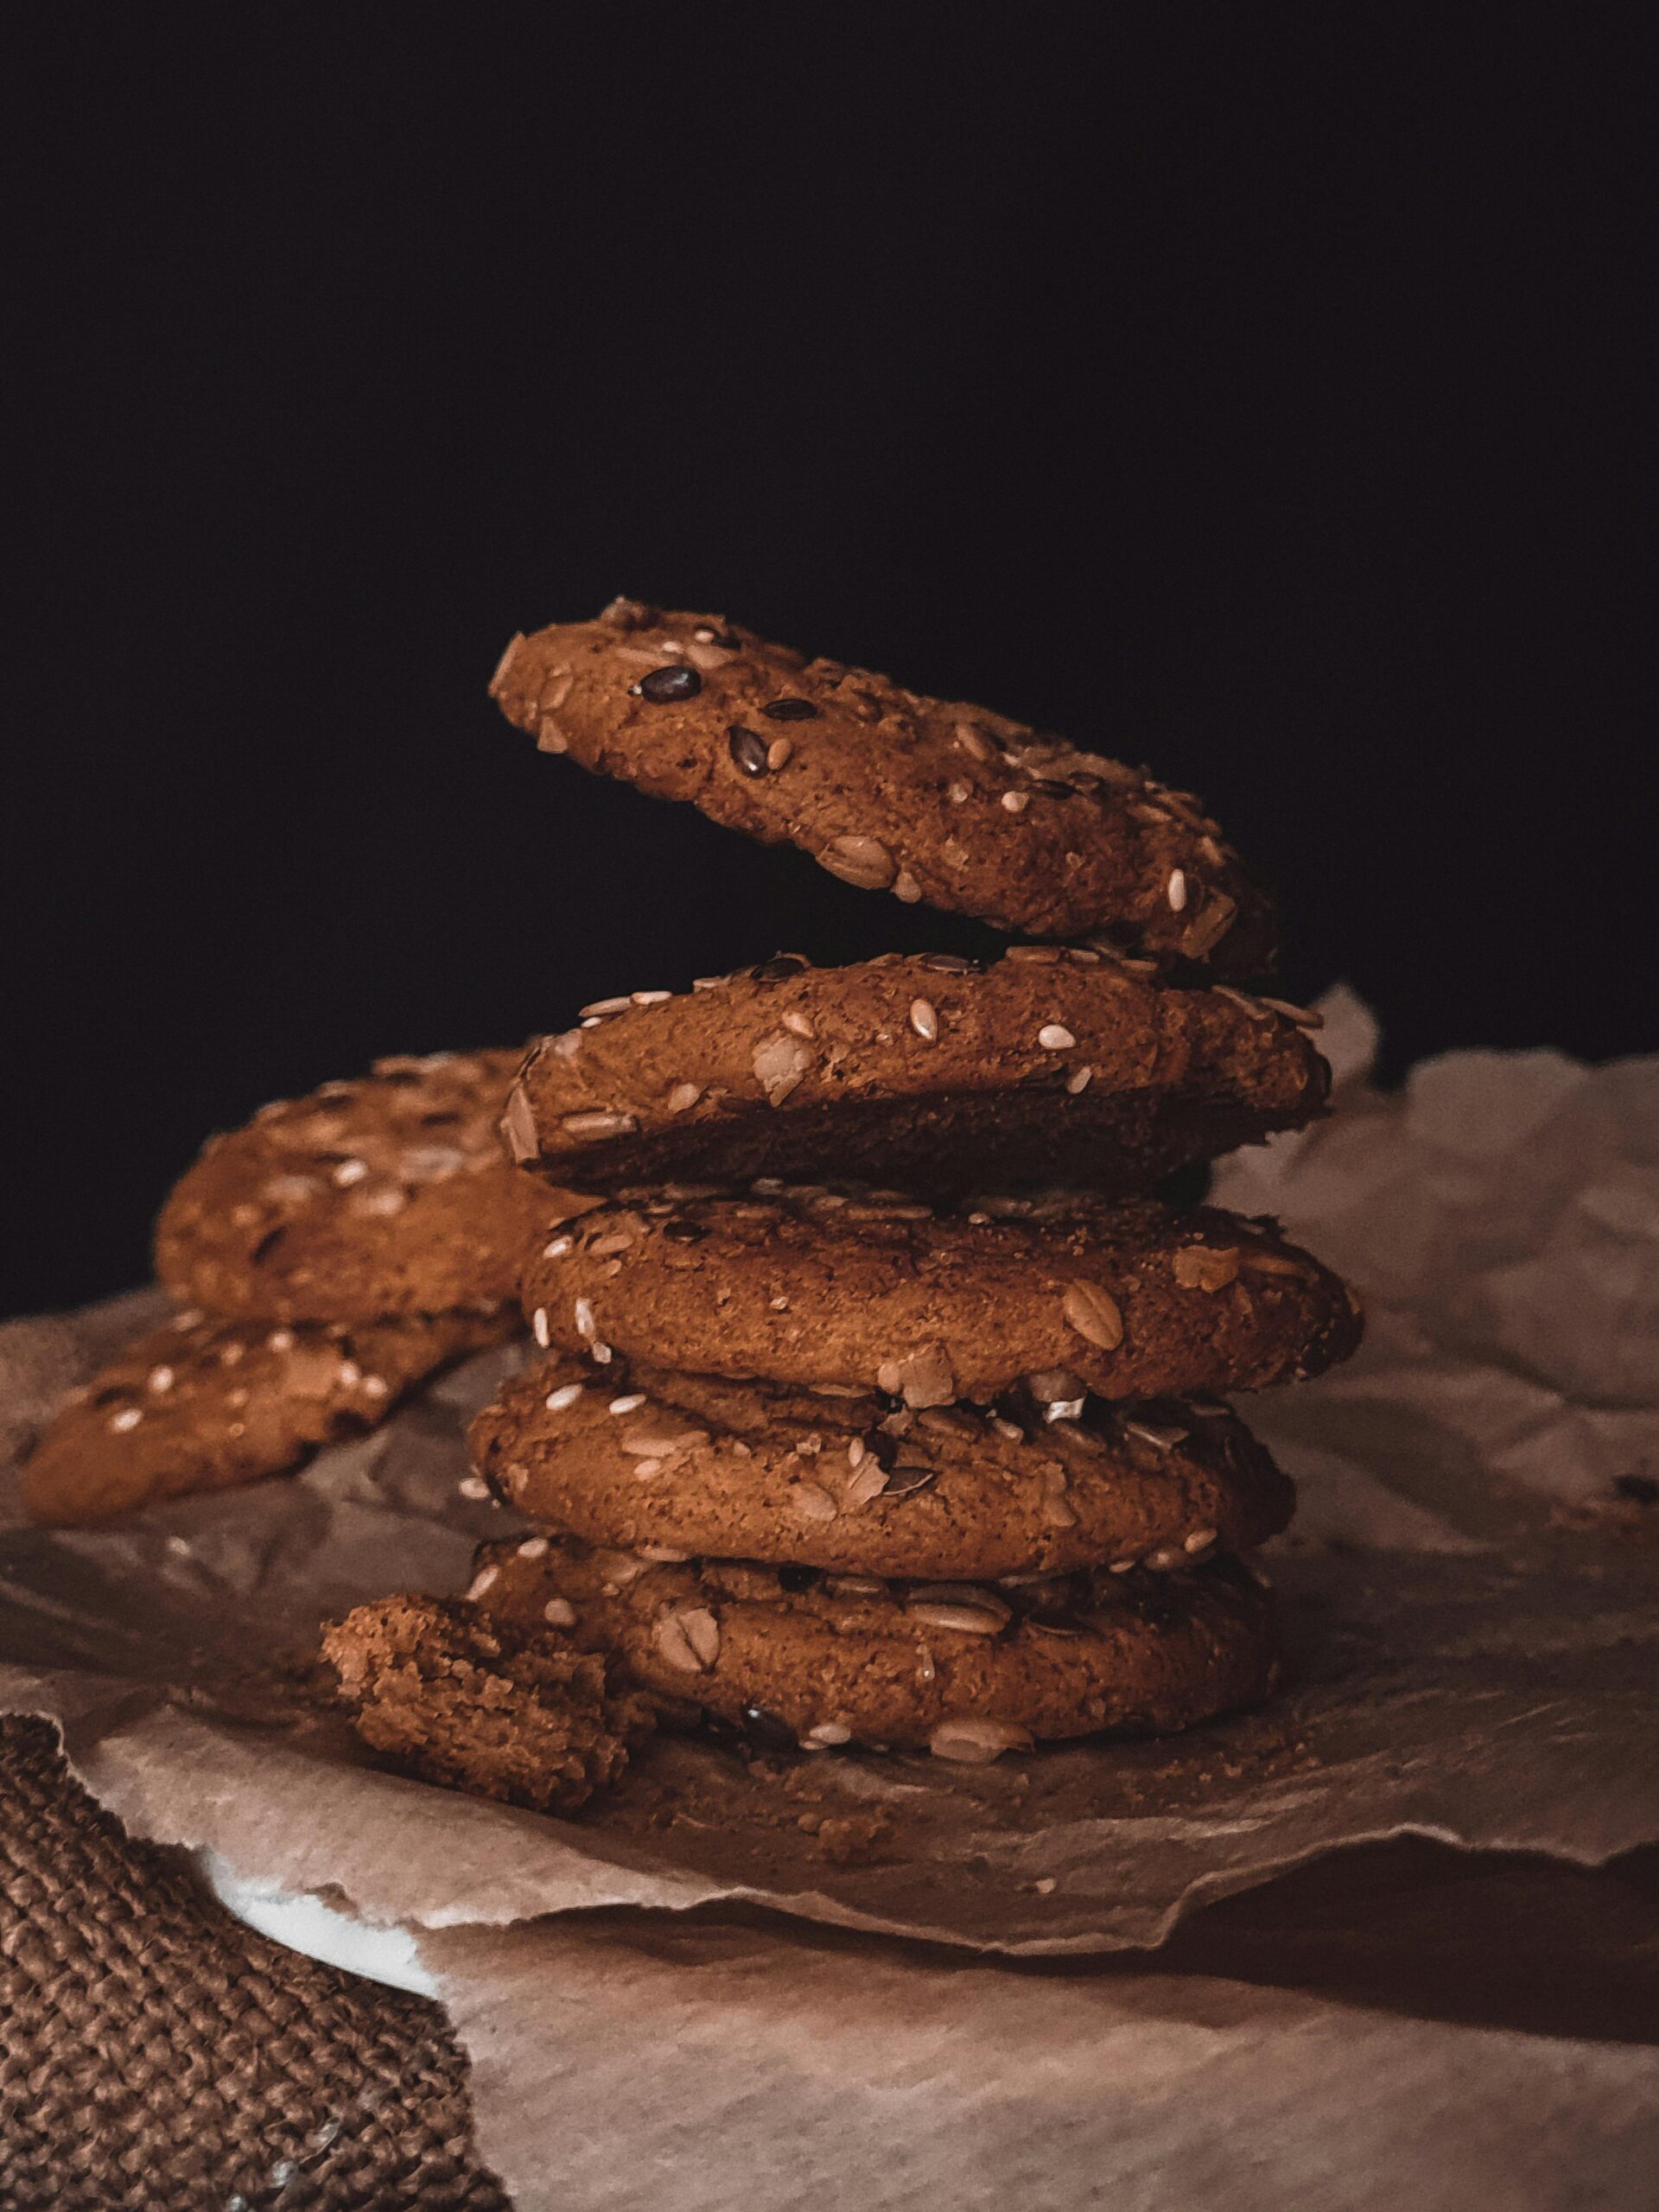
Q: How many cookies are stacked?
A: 5